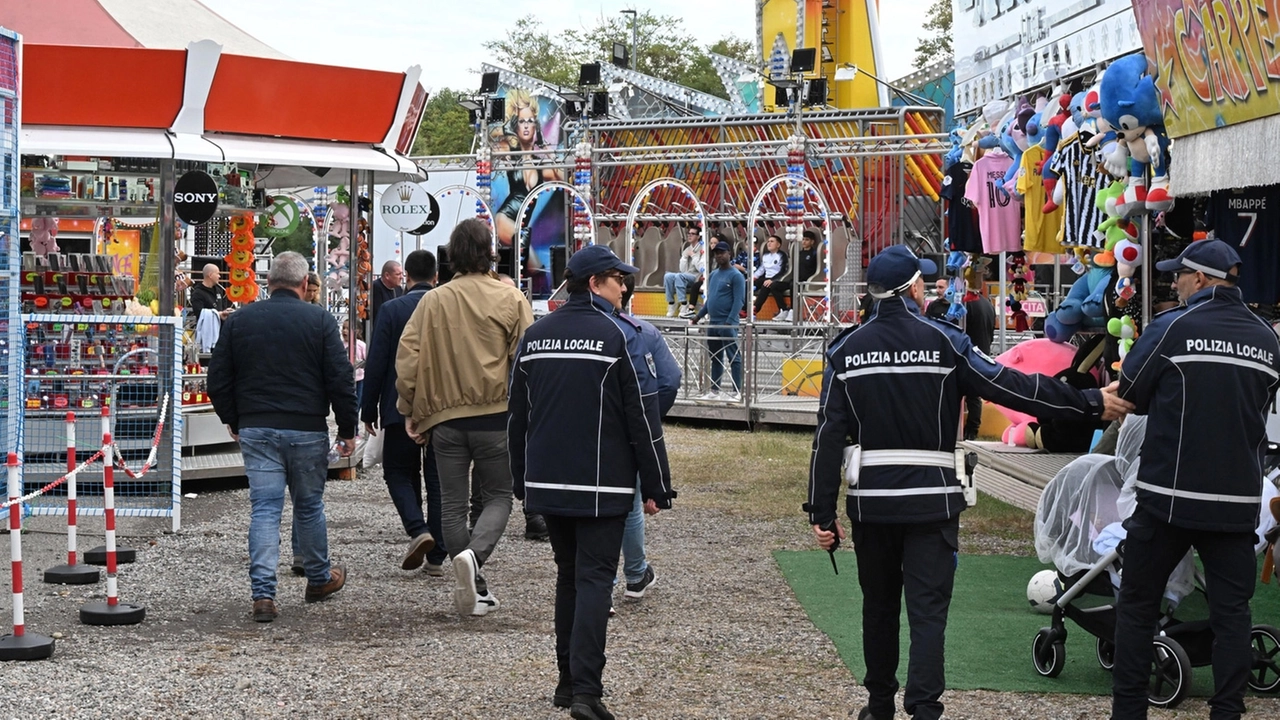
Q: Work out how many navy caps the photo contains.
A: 4